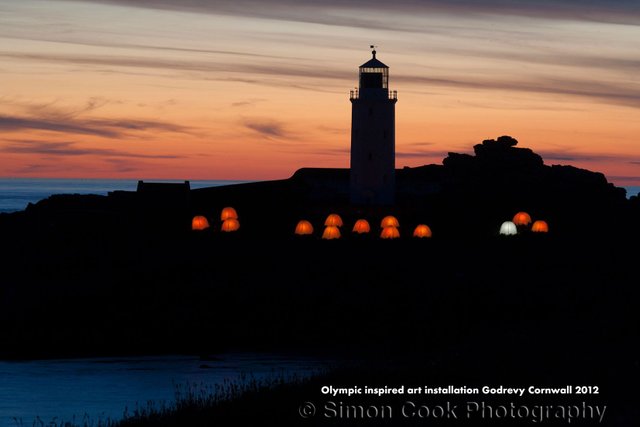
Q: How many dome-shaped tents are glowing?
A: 13